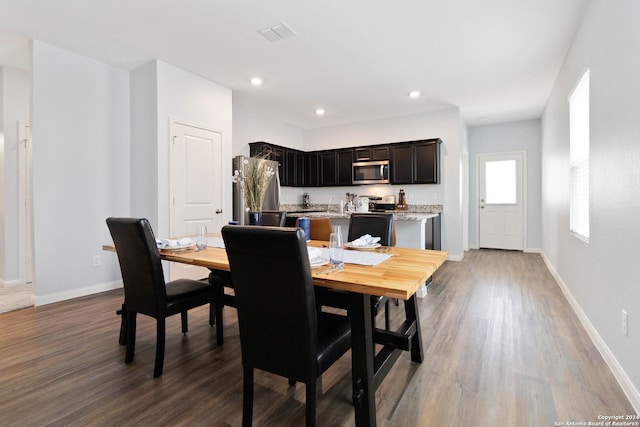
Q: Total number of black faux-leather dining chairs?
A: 4